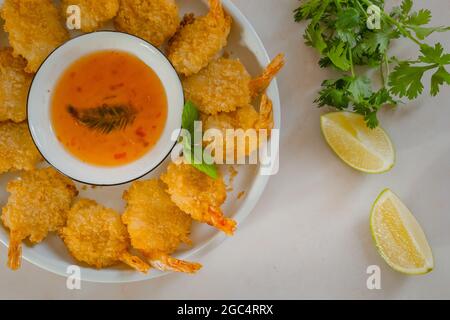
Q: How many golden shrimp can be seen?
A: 12